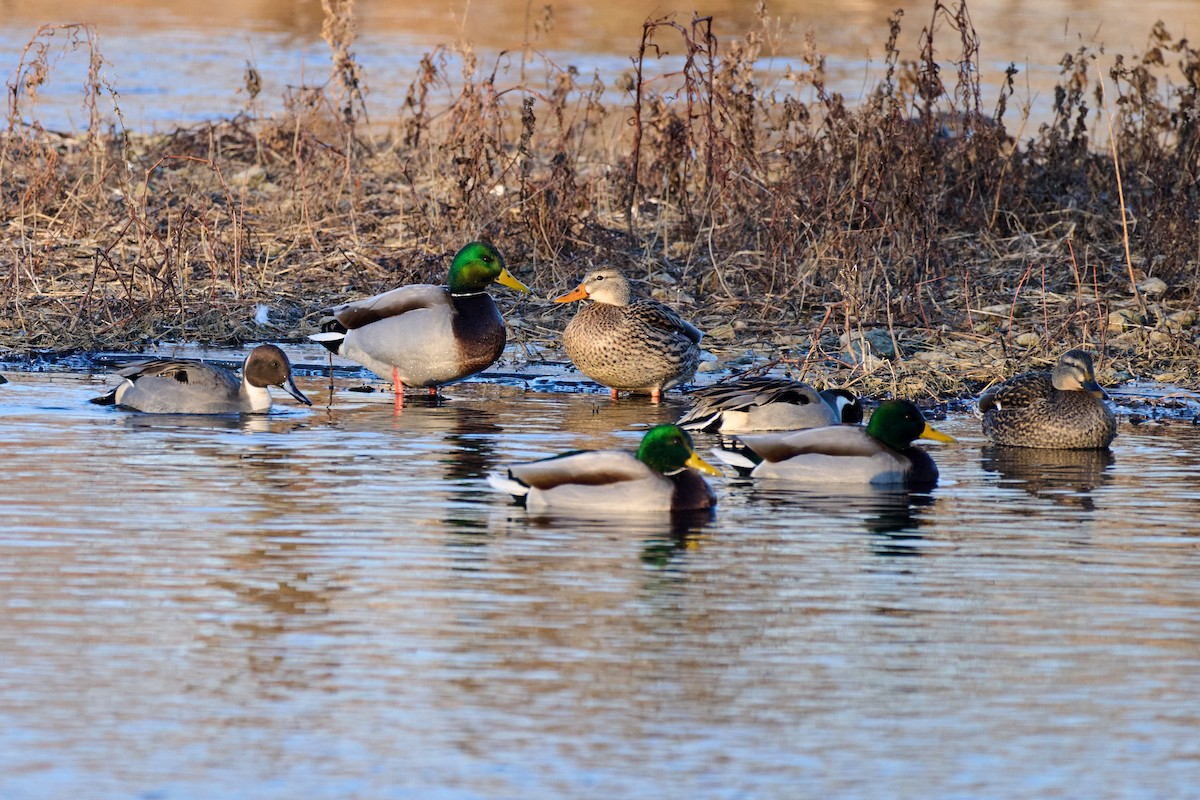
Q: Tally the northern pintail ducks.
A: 2